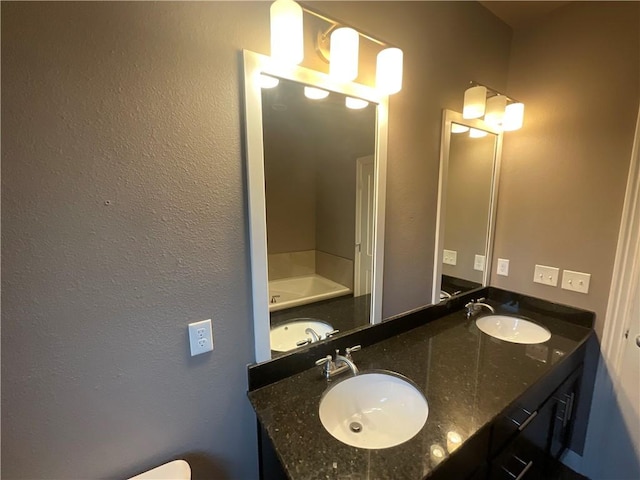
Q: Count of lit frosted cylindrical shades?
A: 6